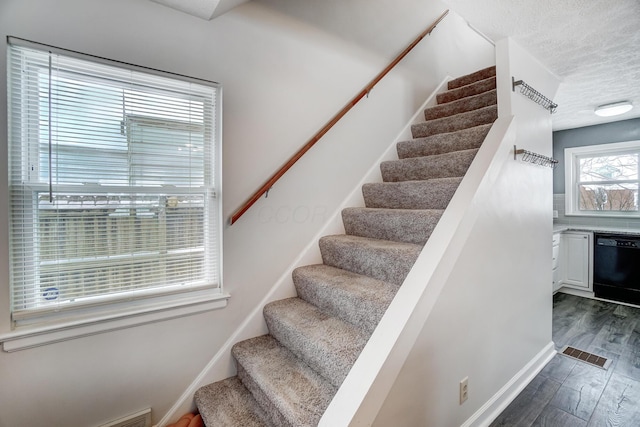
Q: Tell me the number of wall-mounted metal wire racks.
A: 2